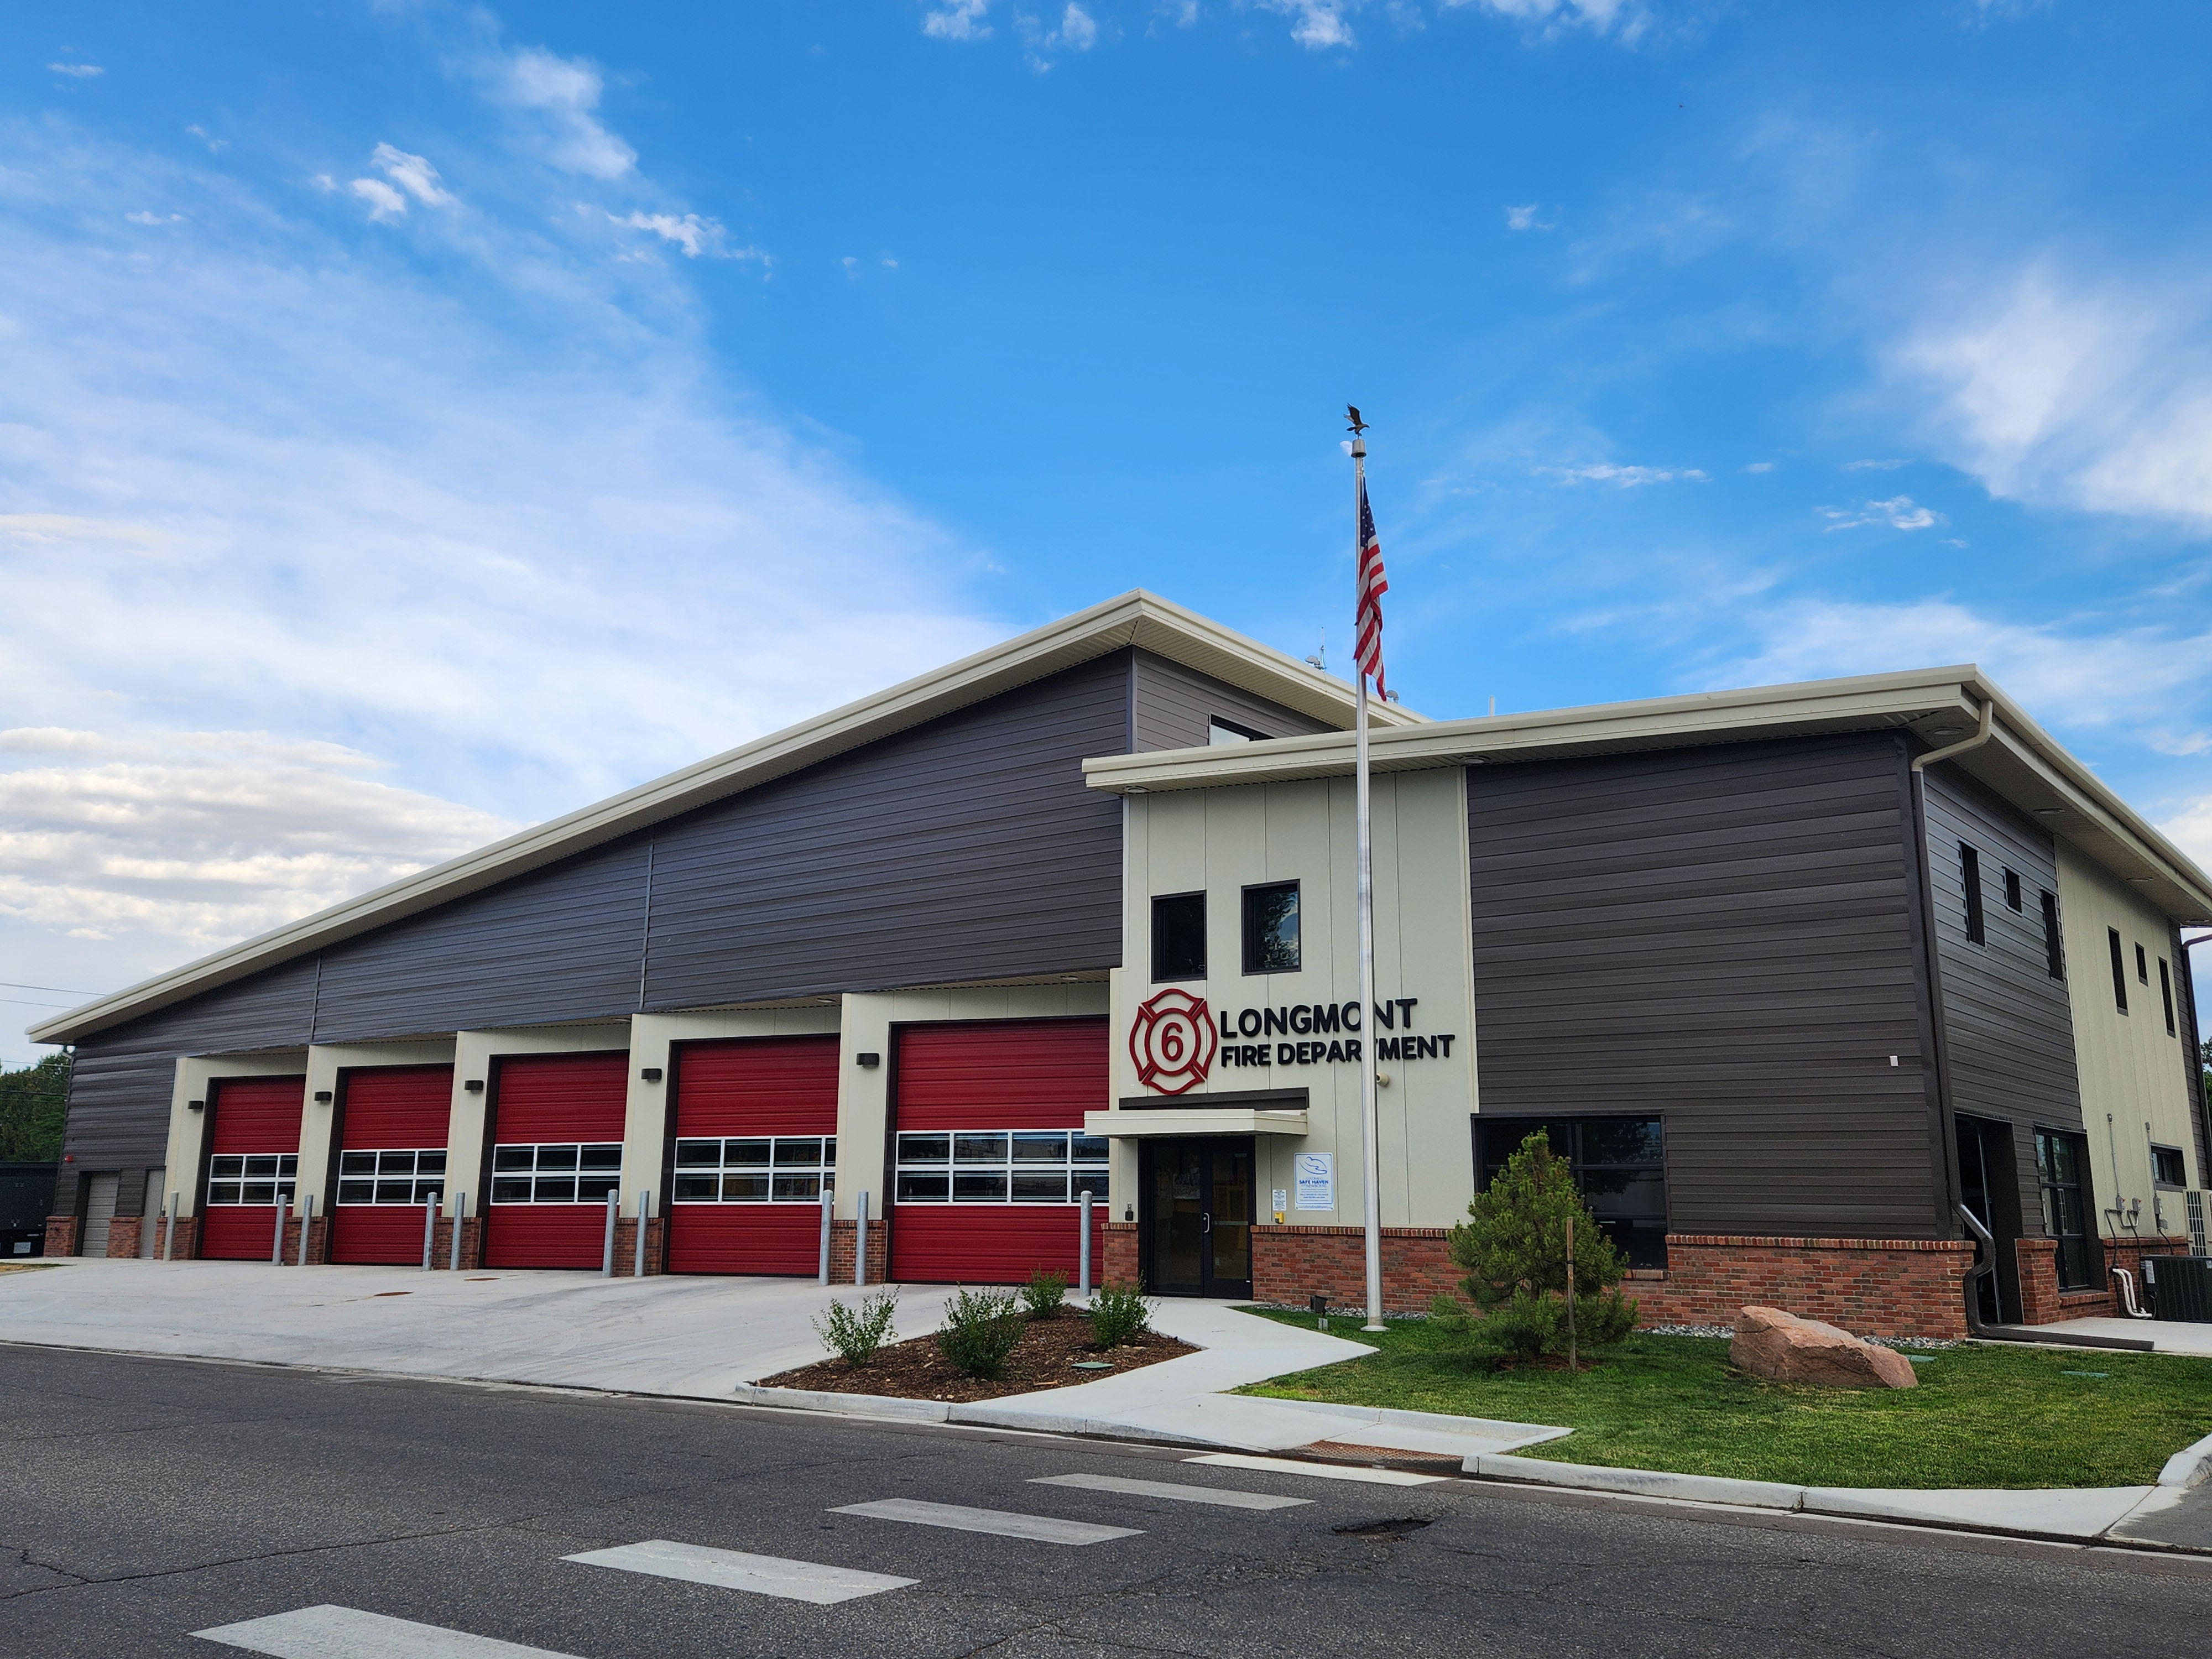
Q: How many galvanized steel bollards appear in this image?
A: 10